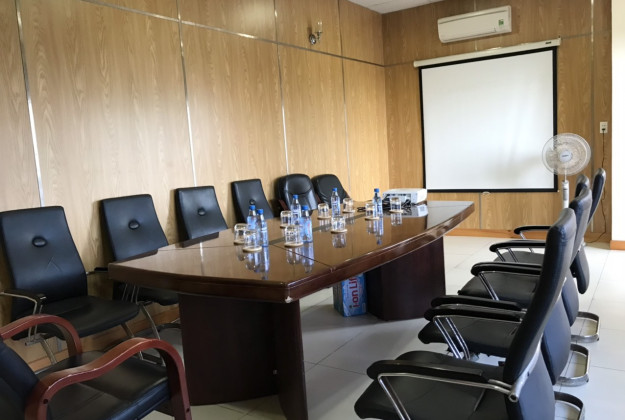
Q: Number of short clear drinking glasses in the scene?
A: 9